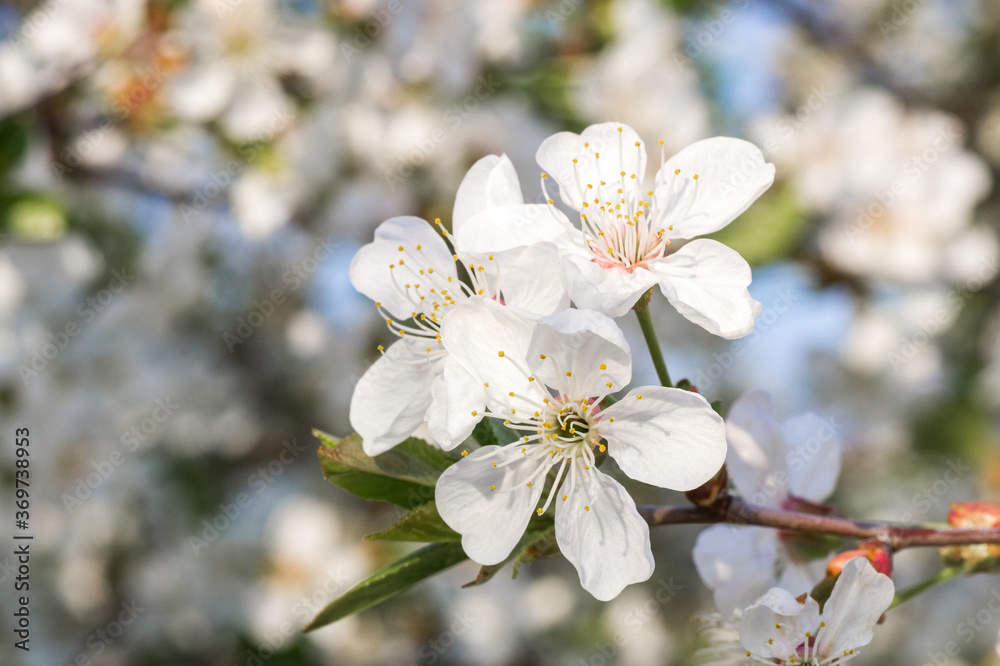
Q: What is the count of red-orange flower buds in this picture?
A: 2